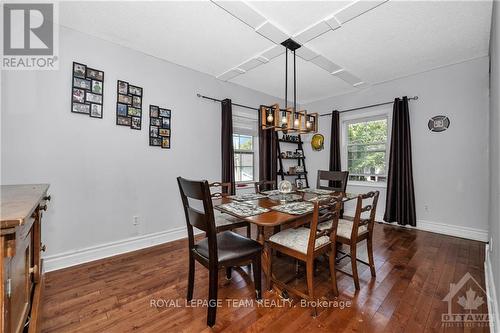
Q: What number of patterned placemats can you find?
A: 6